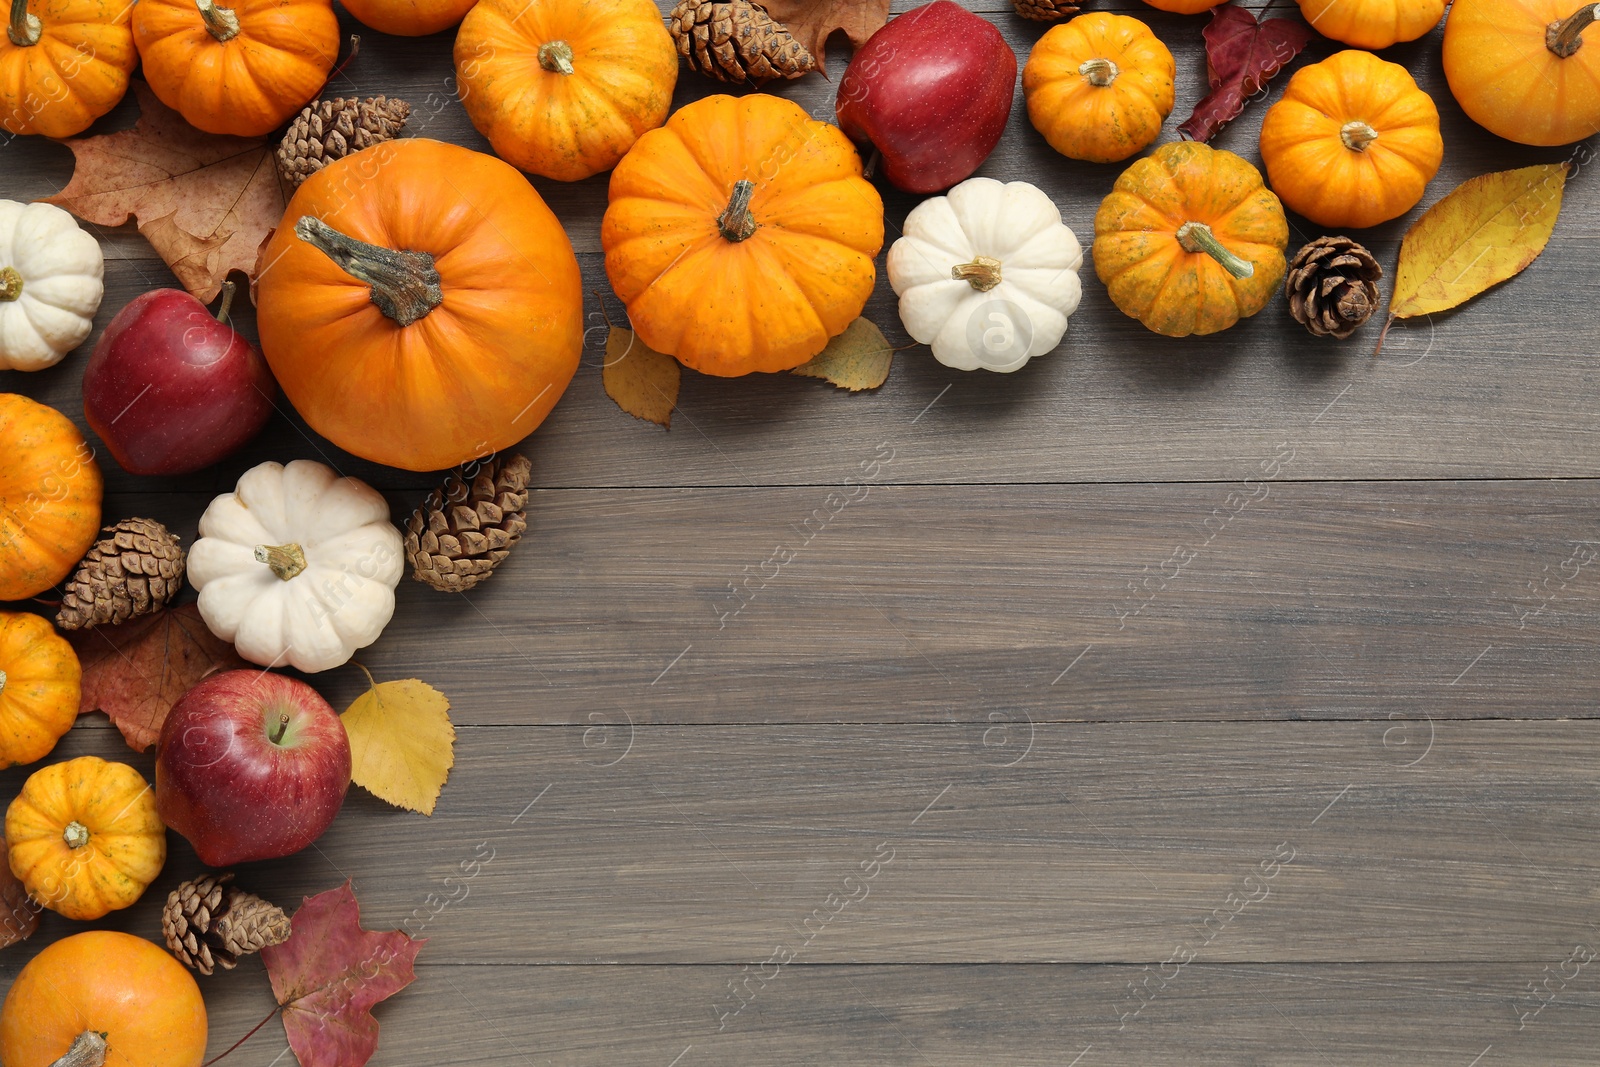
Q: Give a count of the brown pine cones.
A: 7